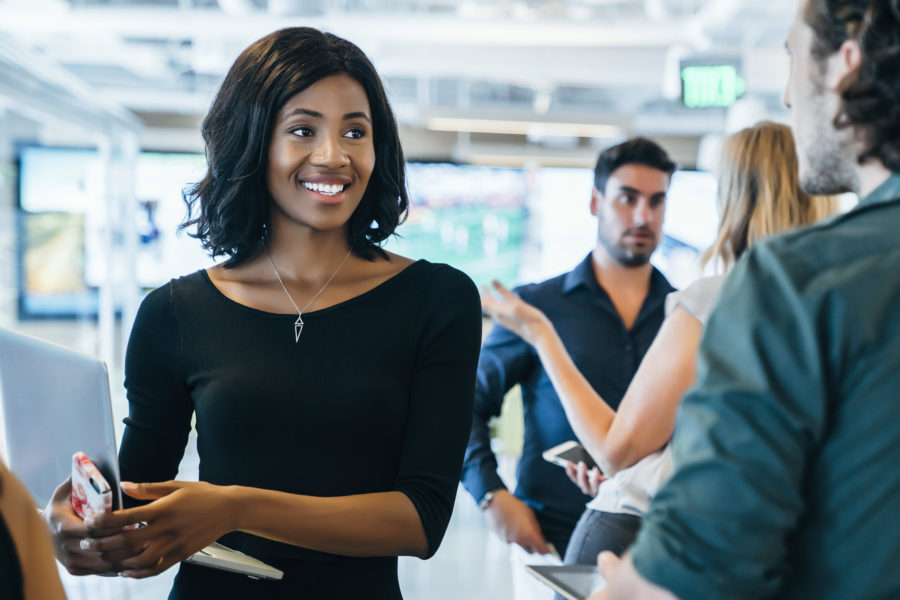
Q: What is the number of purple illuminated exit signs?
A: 0